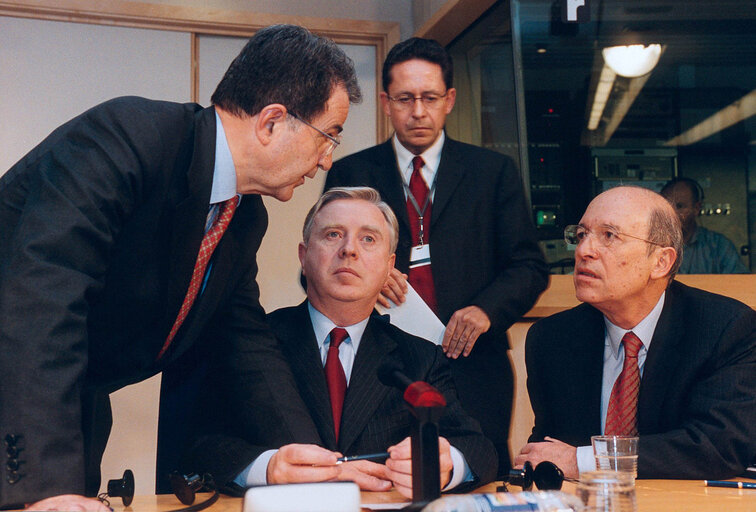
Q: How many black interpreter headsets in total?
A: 2